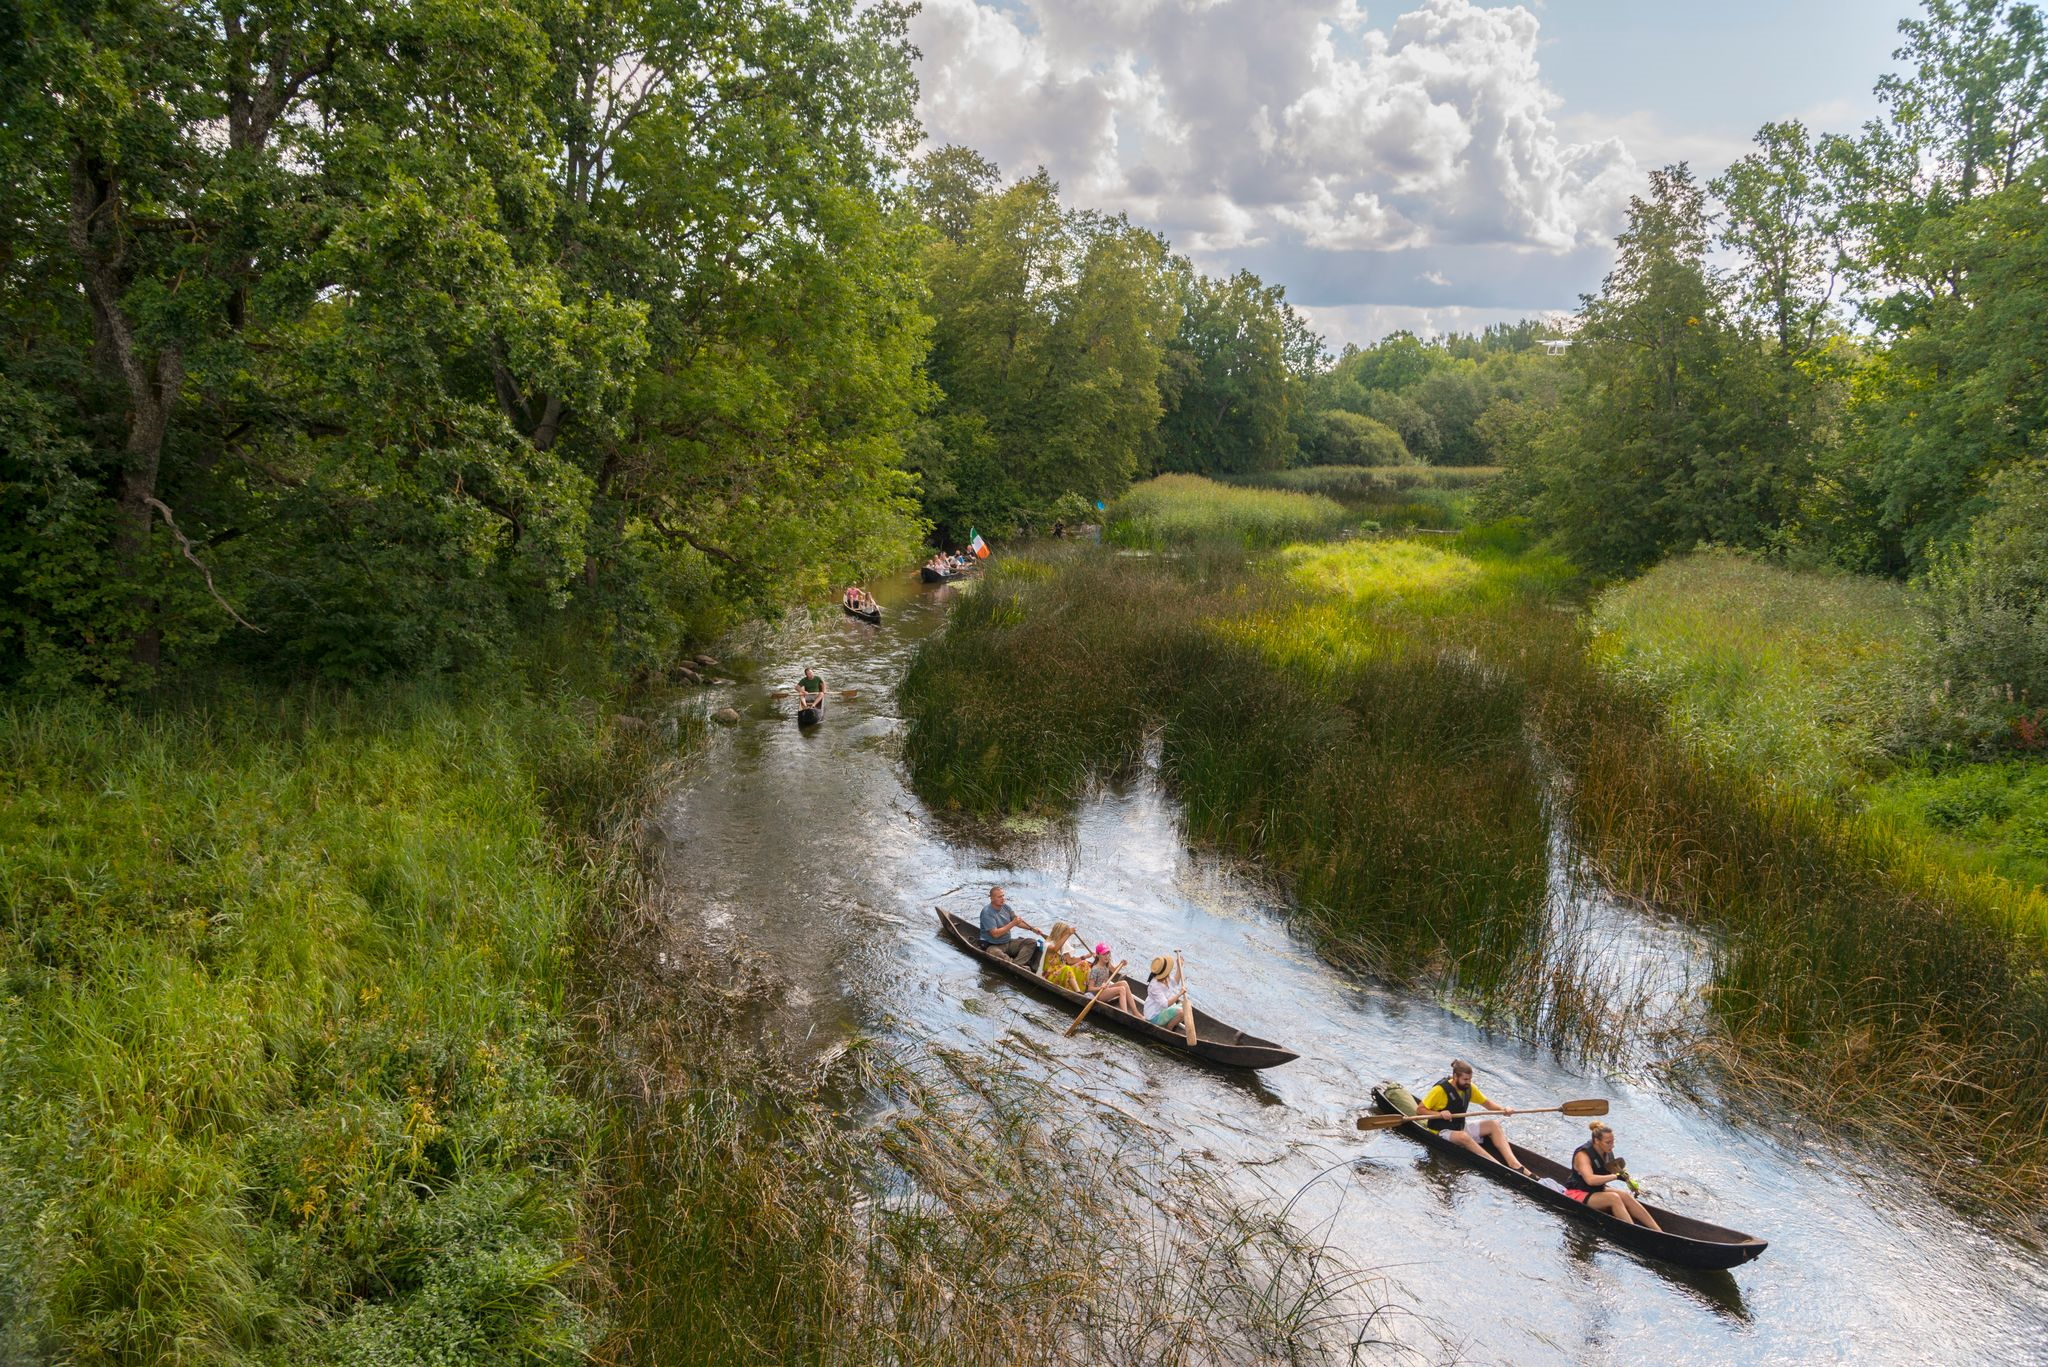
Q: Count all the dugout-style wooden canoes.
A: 5